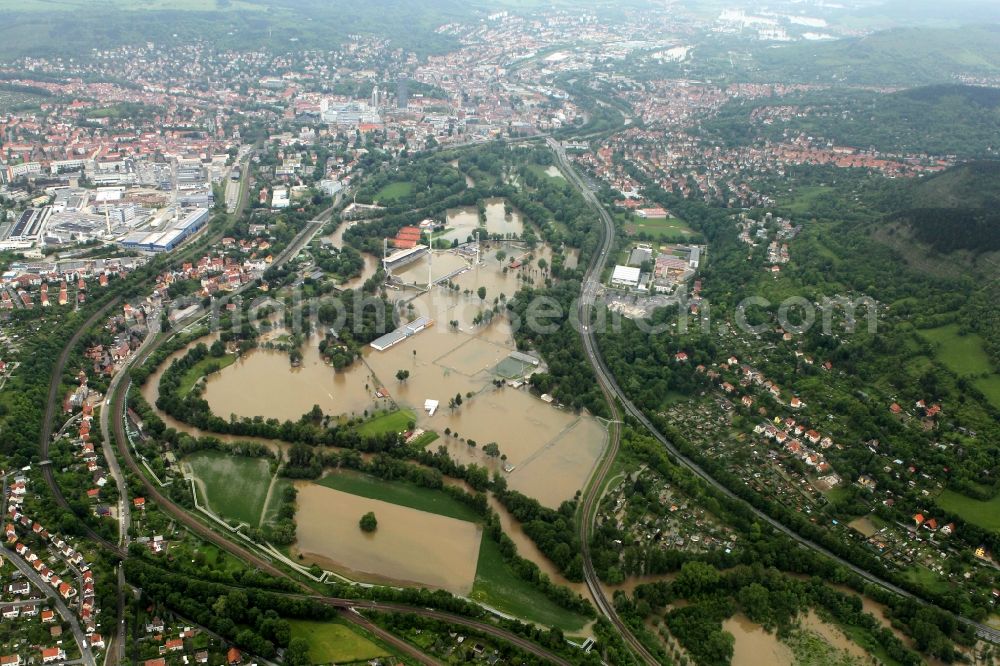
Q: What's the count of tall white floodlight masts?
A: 4